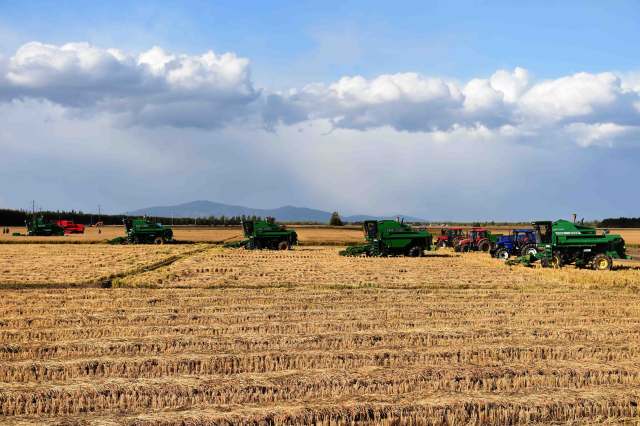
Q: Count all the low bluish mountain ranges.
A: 1